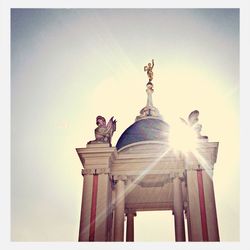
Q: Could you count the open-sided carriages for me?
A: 0